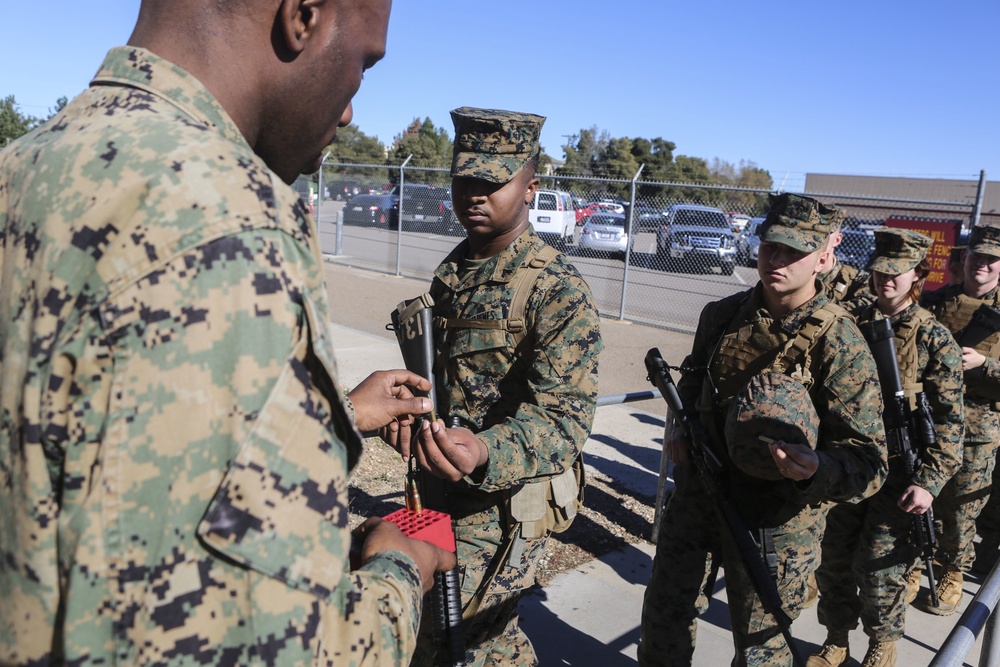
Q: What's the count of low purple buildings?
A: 0